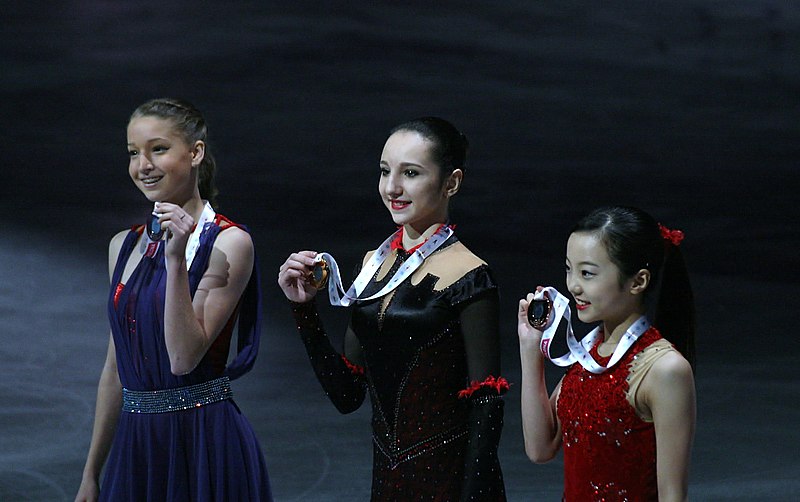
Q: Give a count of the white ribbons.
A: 3